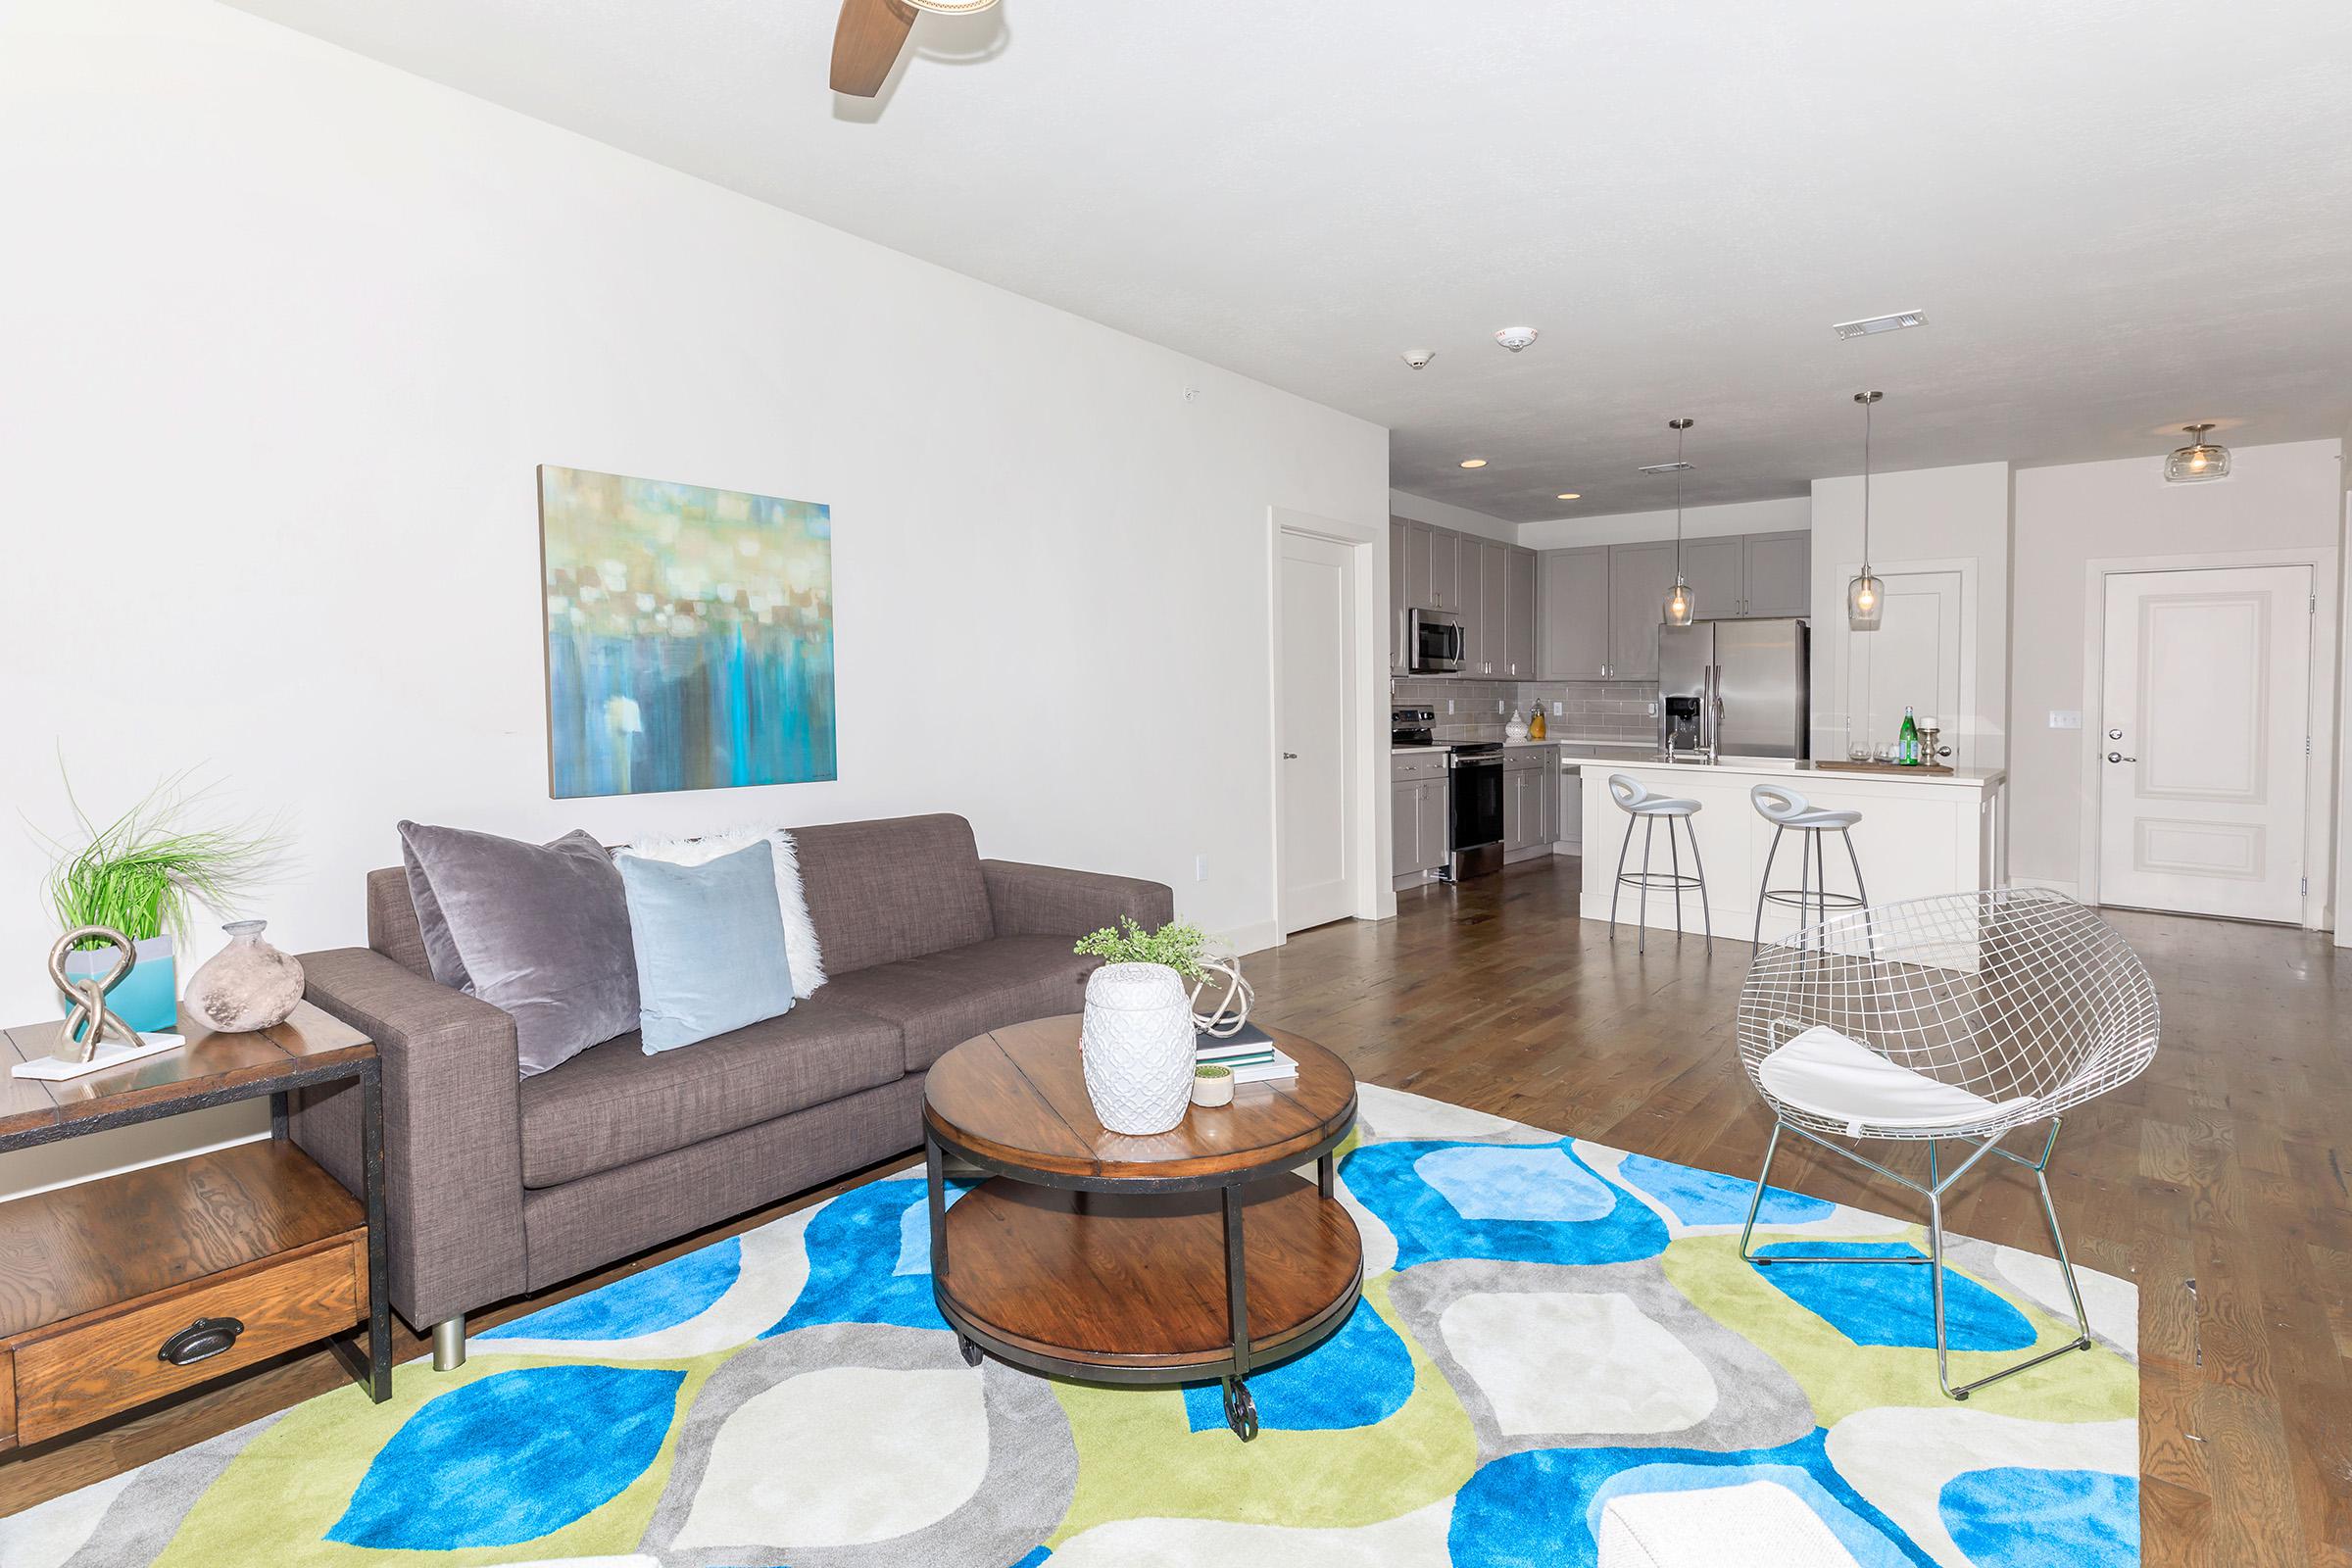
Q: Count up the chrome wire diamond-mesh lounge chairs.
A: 1